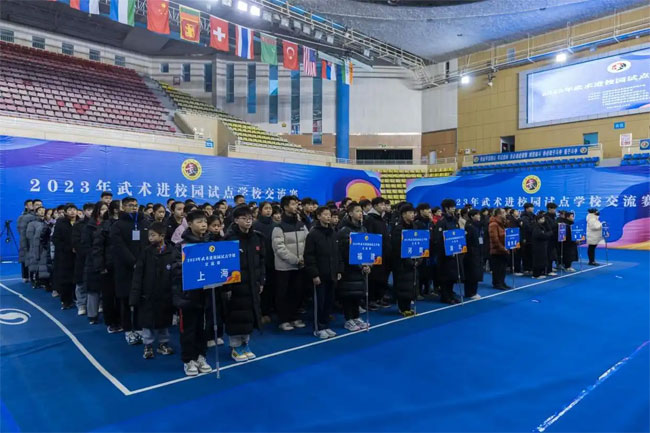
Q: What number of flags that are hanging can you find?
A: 11